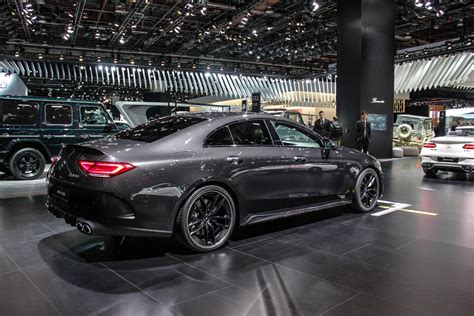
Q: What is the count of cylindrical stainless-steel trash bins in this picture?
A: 0